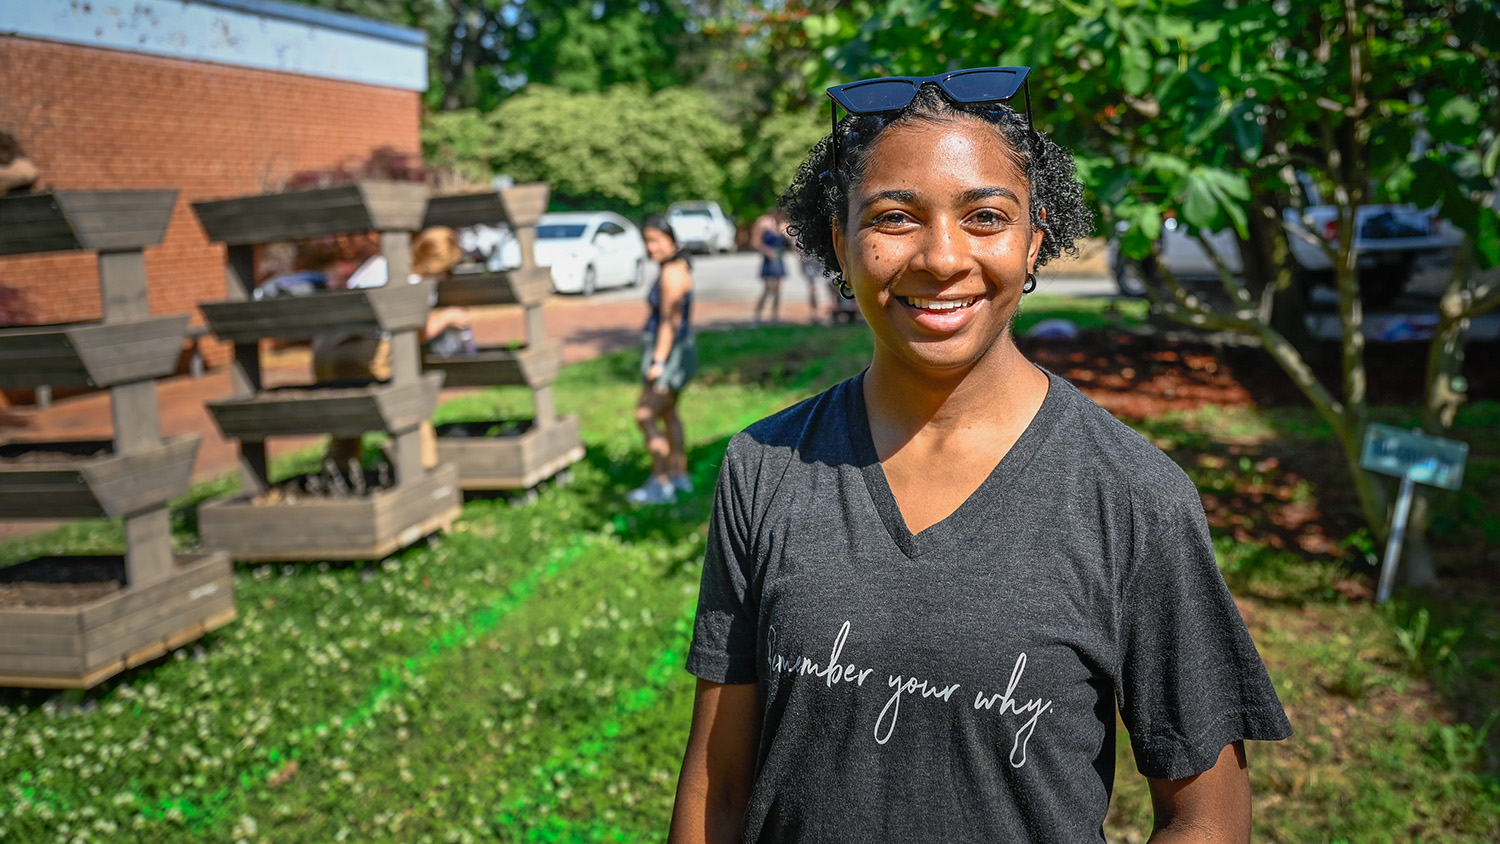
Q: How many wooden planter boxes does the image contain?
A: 12